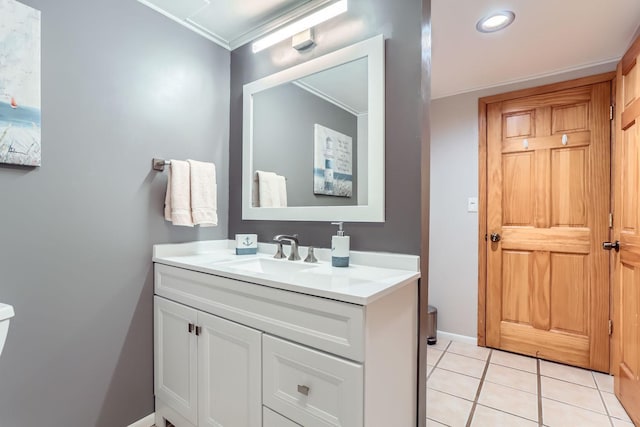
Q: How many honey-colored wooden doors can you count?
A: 2